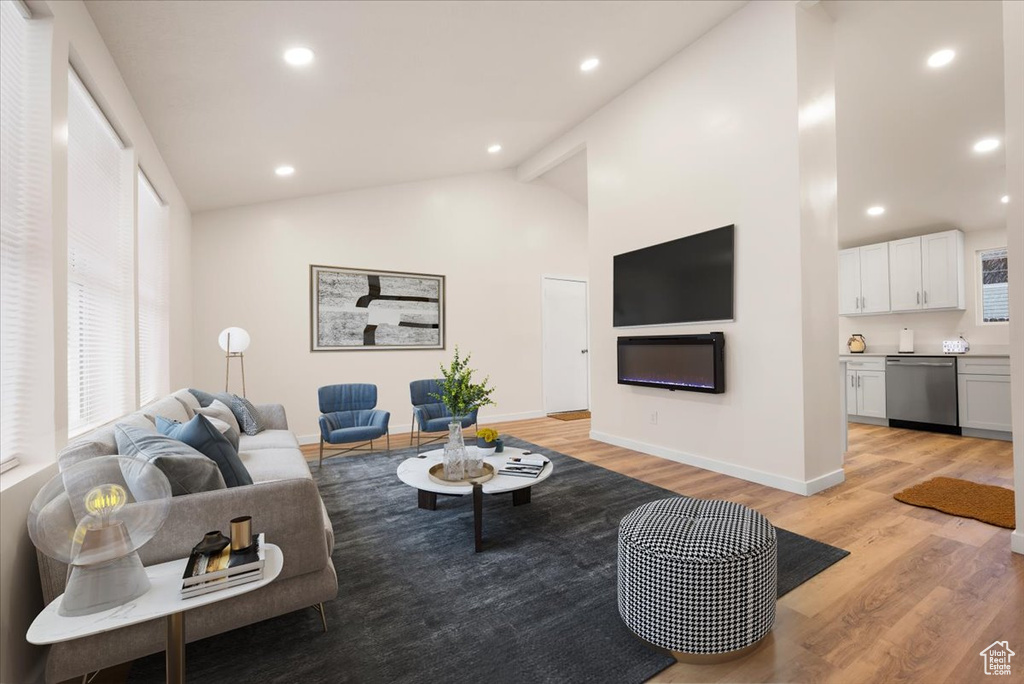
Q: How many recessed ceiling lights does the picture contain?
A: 8